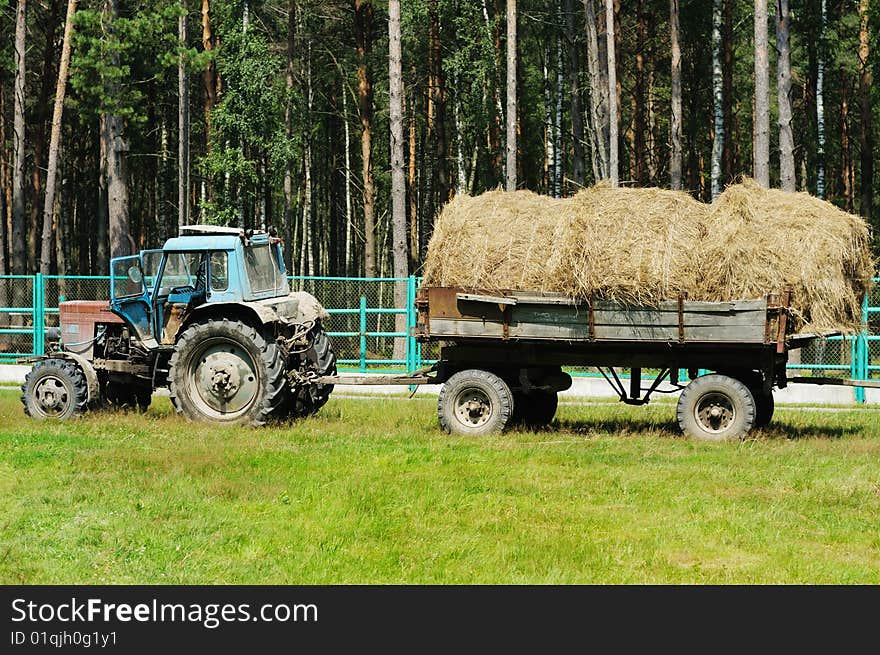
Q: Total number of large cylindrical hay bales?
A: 3